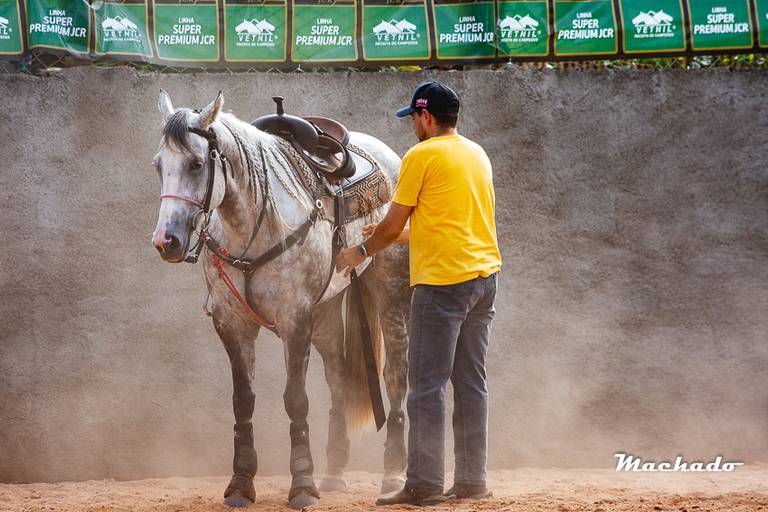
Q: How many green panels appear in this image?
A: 13